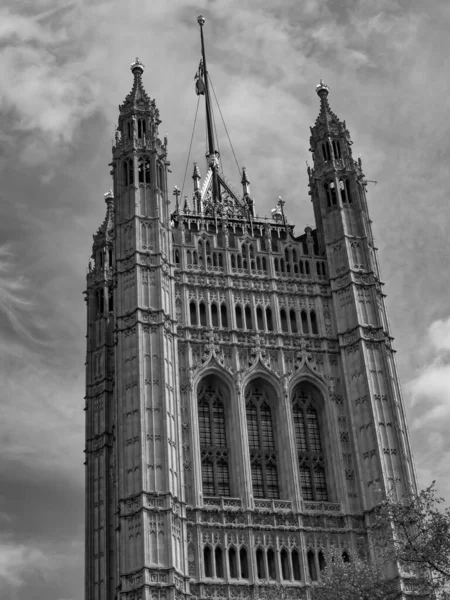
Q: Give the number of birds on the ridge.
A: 0